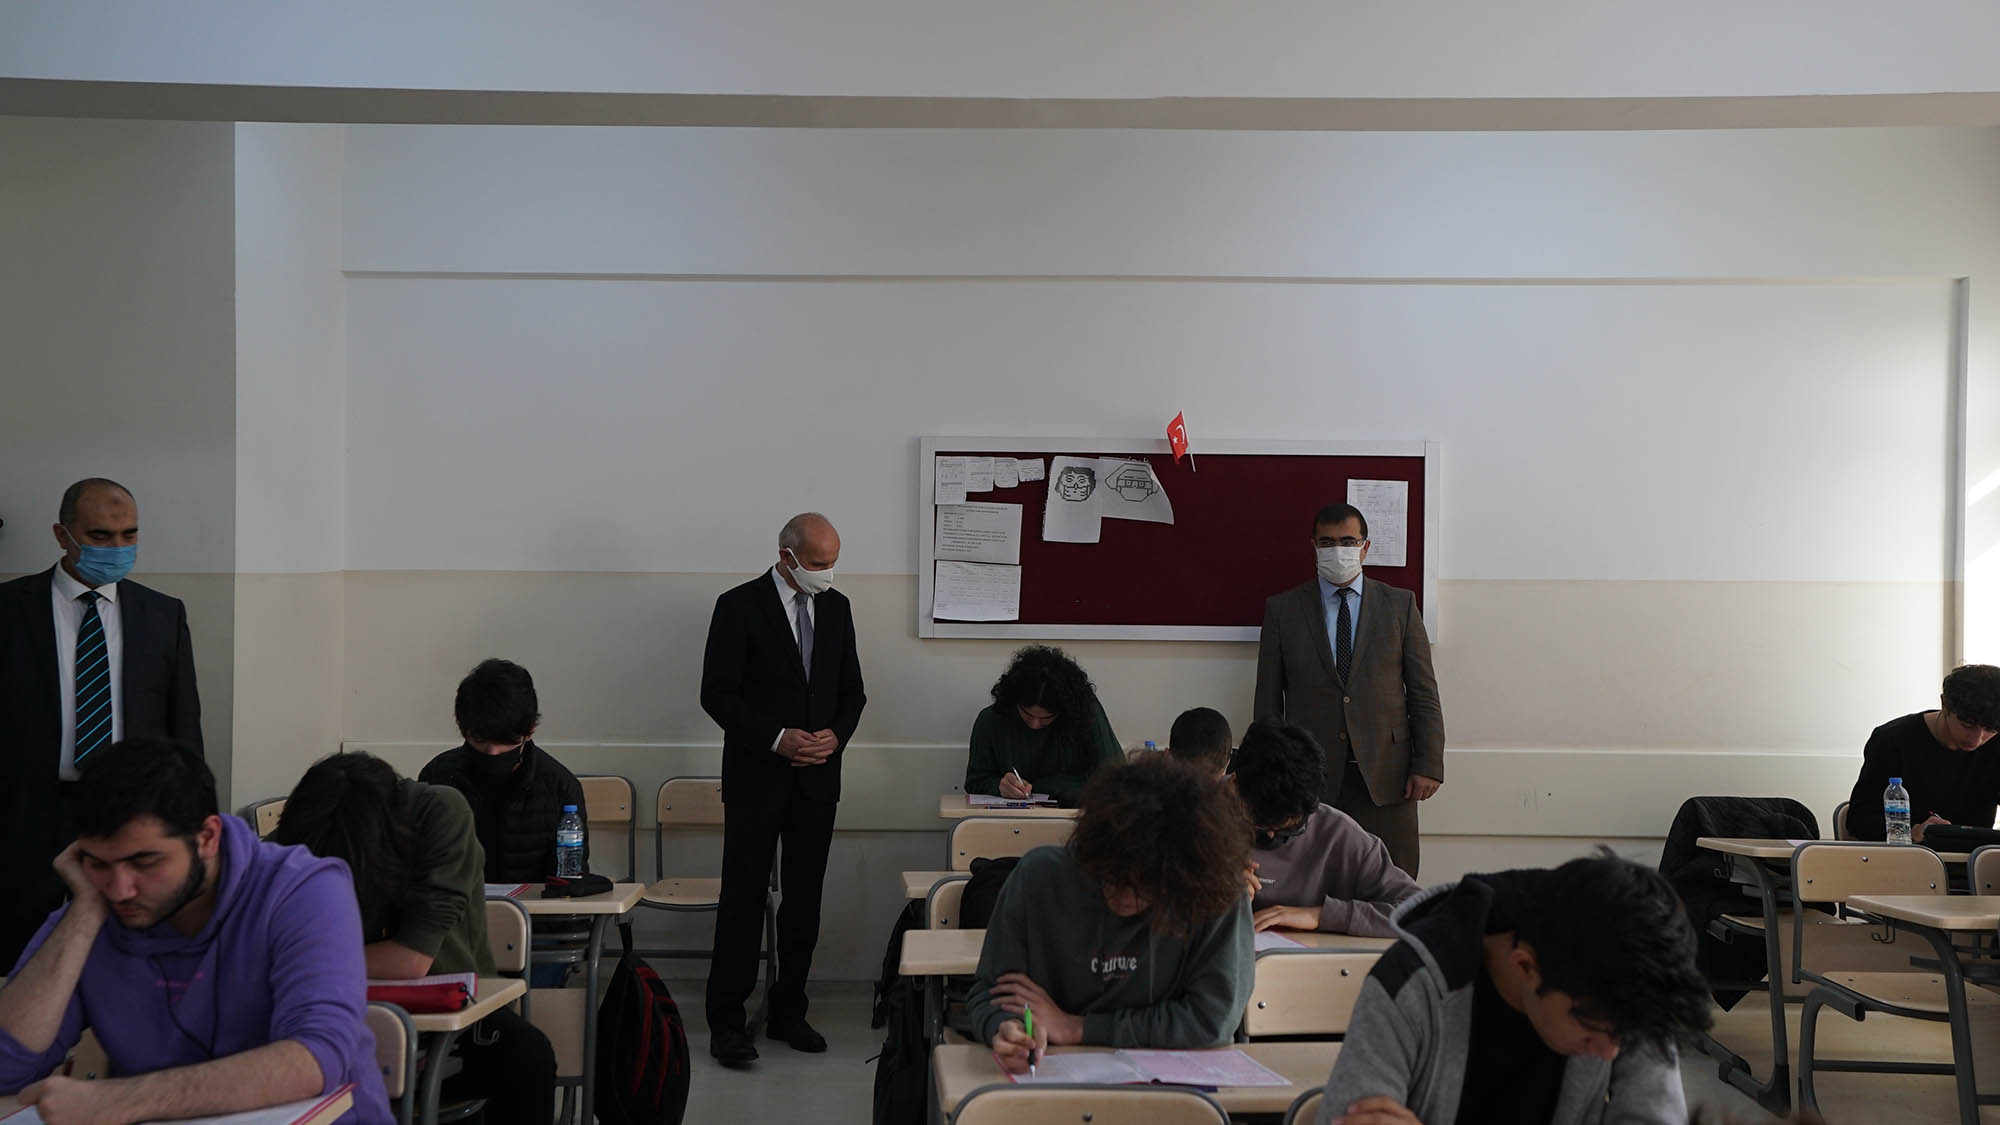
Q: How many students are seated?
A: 9